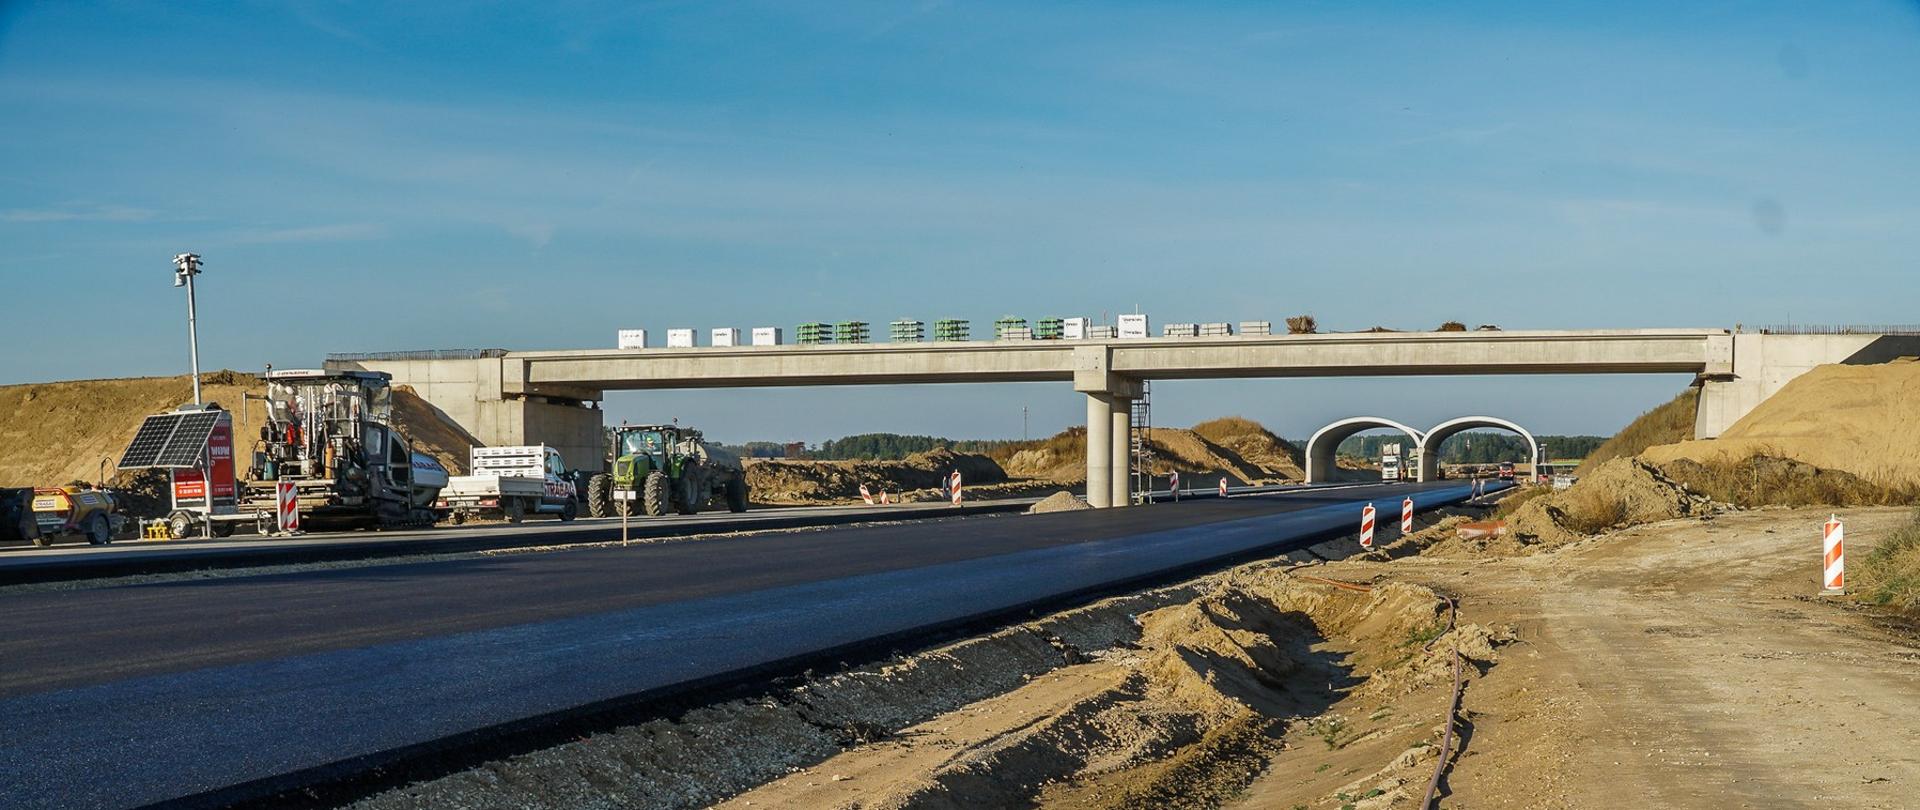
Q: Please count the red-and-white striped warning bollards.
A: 9